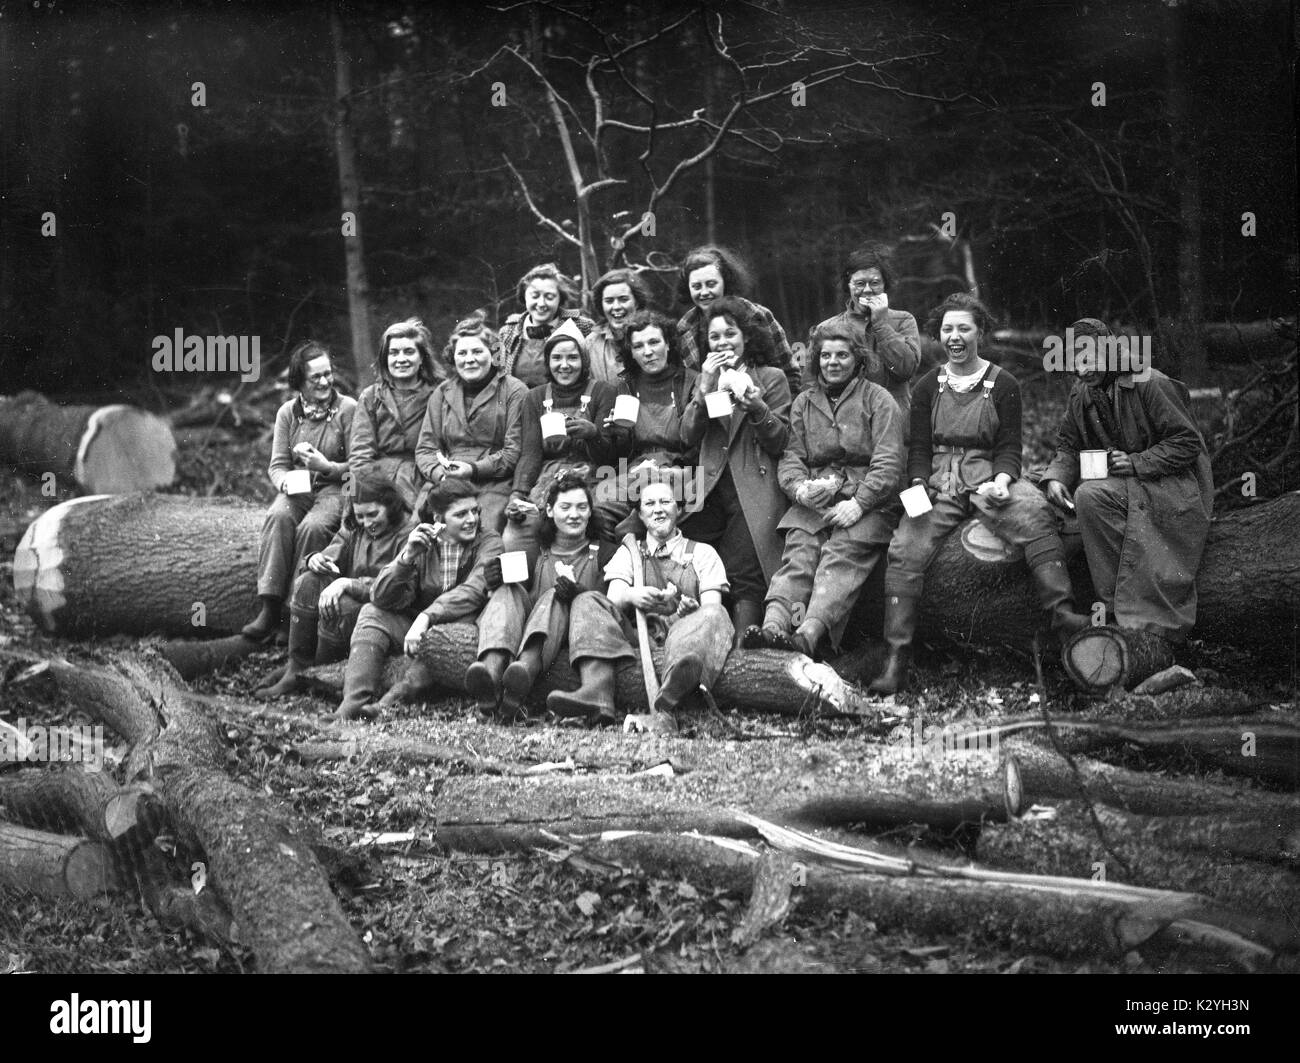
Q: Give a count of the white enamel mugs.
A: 7